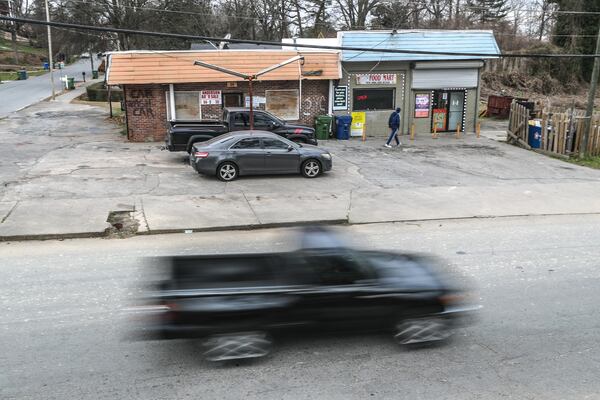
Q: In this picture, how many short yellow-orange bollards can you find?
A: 5